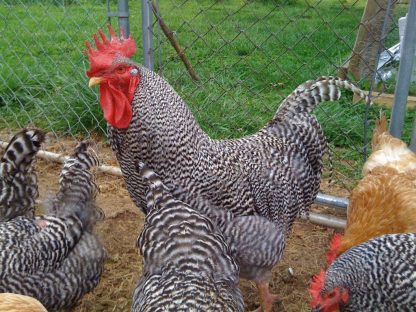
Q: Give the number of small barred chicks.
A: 0